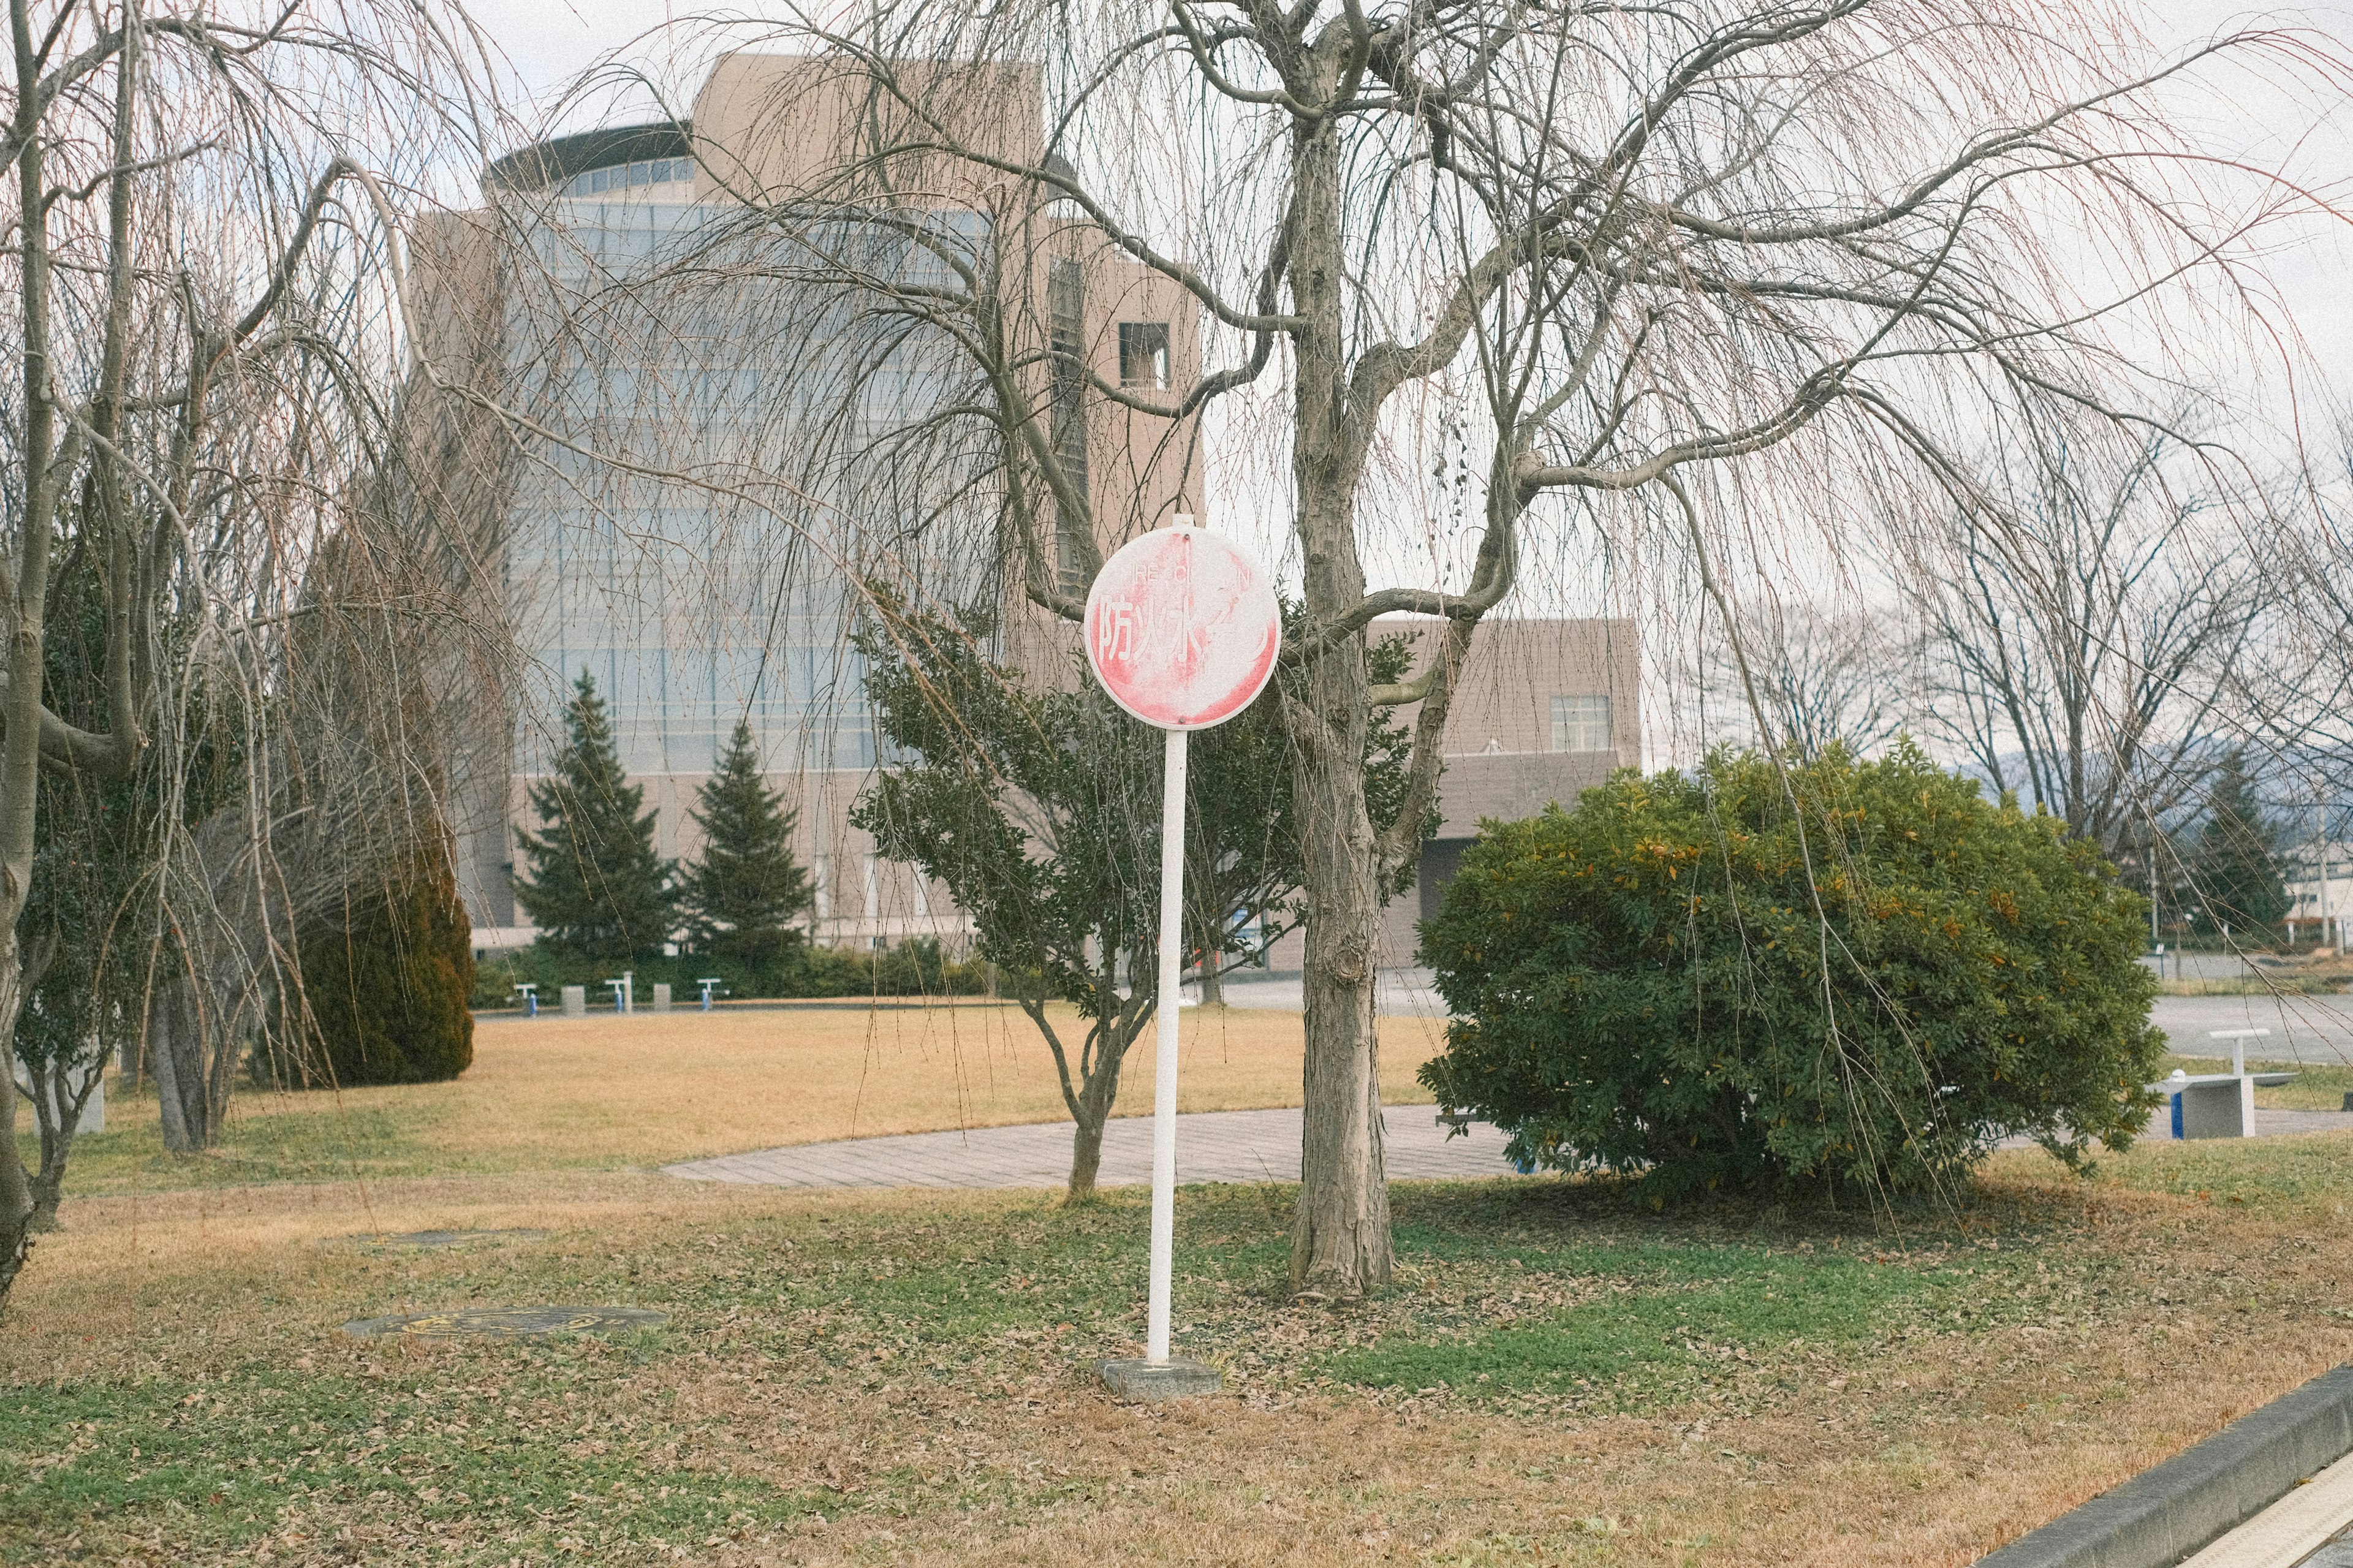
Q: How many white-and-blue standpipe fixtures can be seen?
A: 4